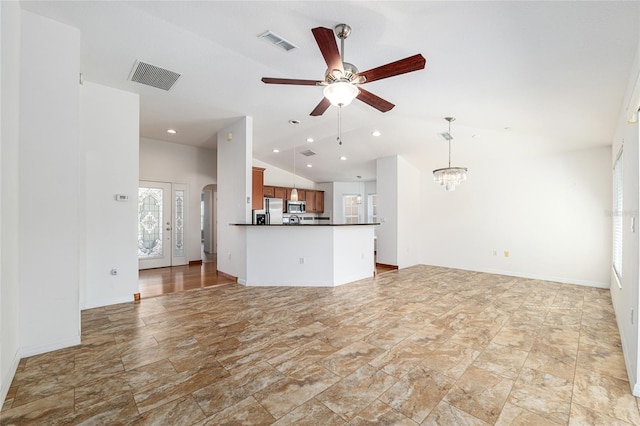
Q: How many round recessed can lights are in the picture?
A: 6